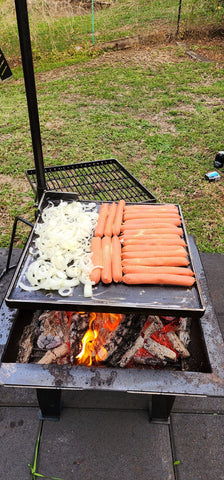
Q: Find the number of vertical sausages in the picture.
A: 6